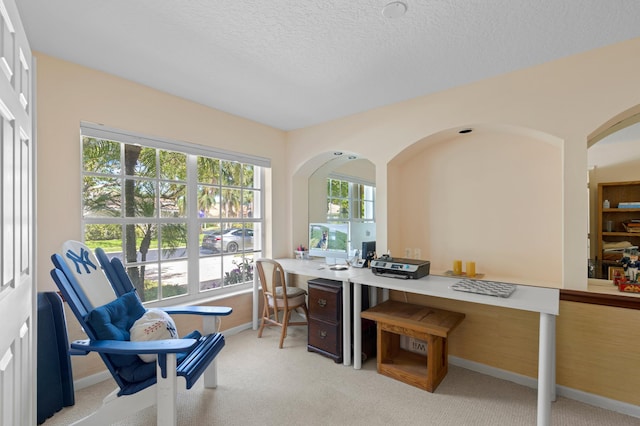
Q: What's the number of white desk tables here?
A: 2